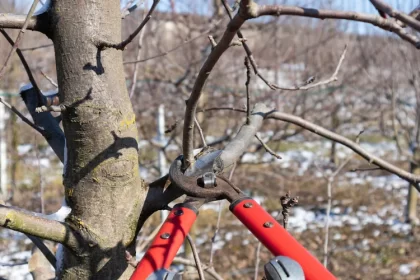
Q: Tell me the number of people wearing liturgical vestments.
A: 0